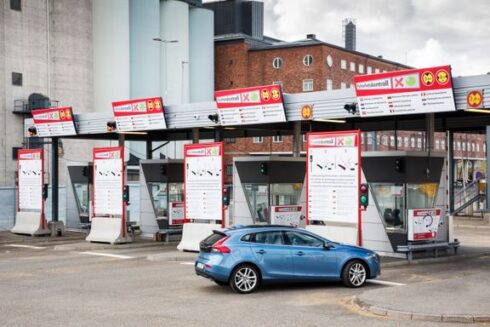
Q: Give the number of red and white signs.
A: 11